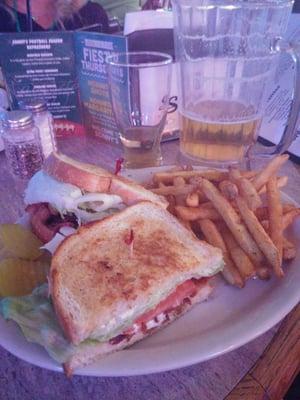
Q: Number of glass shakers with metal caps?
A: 2